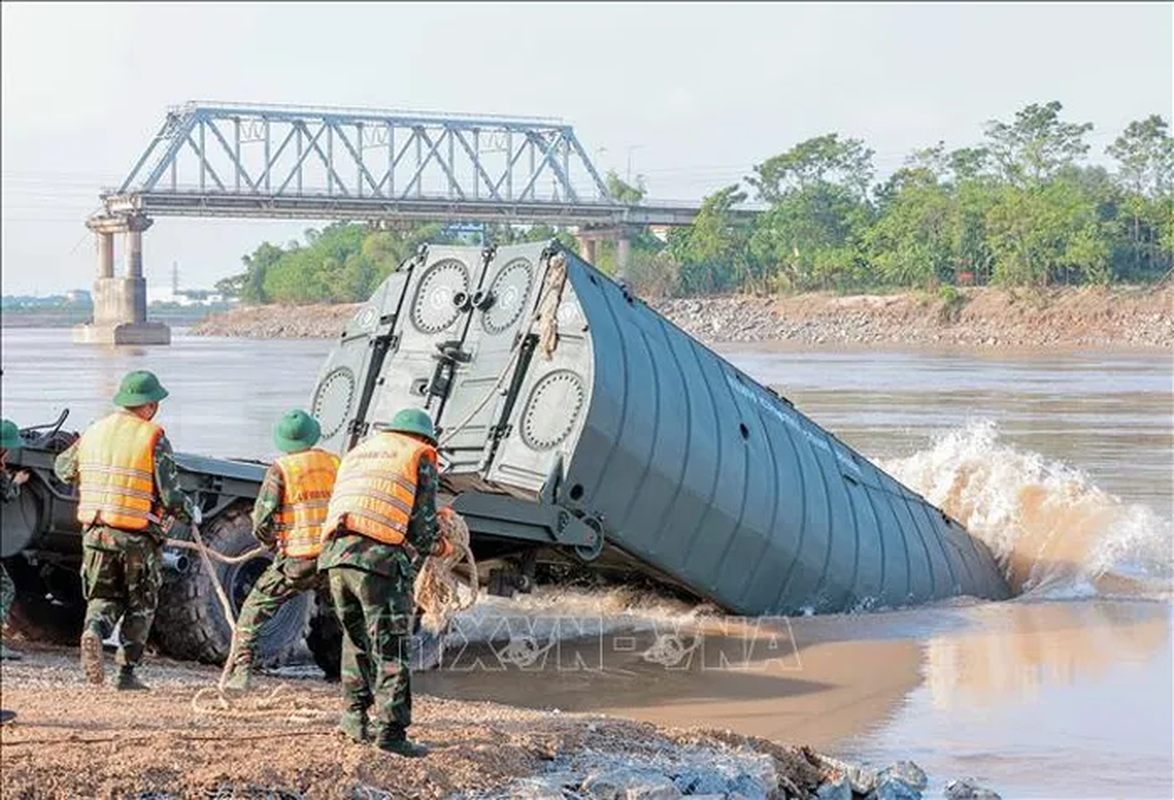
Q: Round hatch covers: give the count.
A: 4